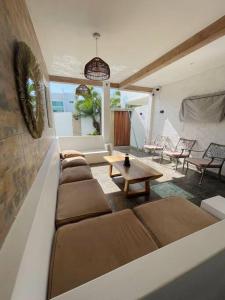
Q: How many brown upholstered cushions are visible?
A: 6